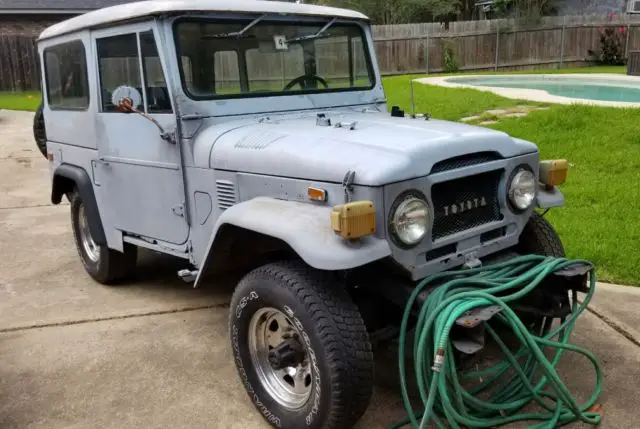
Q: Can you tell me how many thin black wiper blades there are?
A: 2